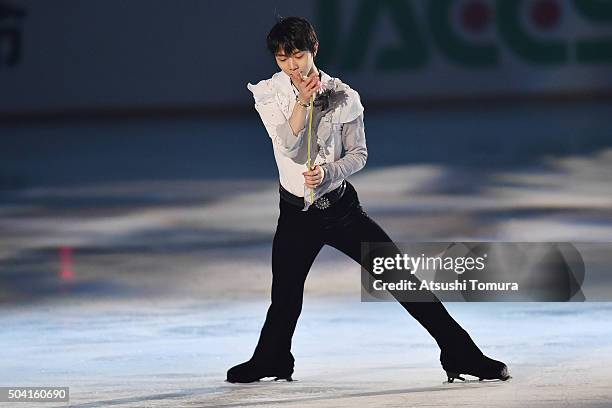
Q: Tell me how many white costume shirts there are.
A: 1